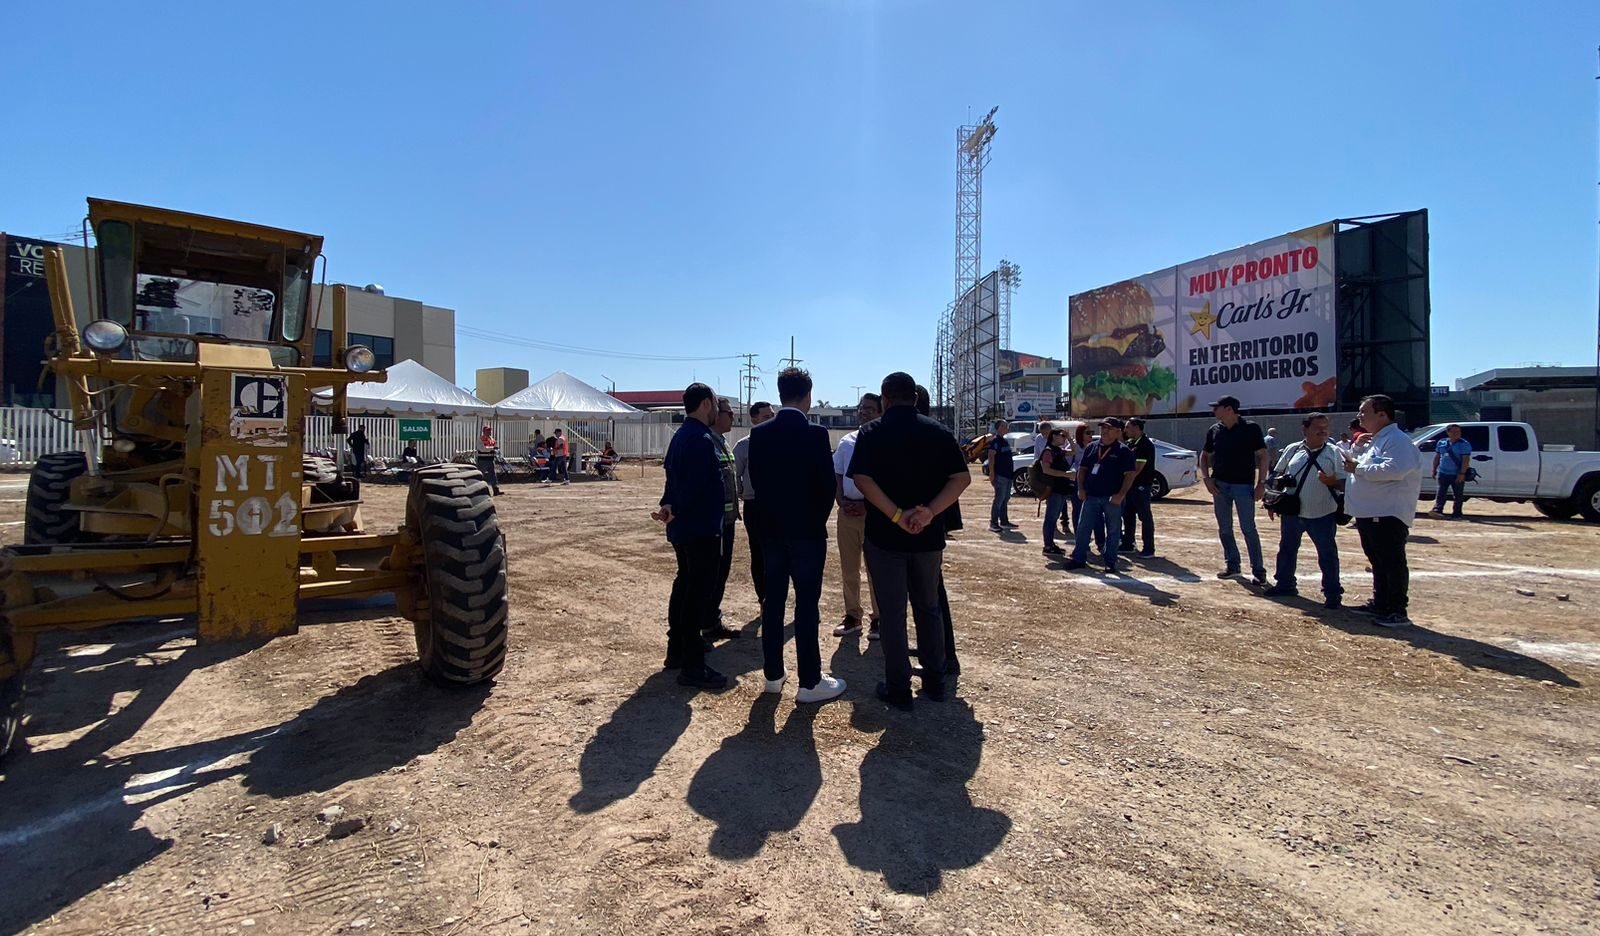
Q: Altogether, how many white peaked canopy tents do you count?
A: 2